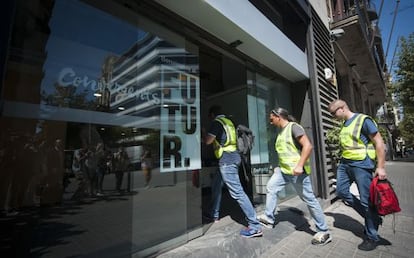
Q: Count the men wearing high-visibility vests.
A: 3